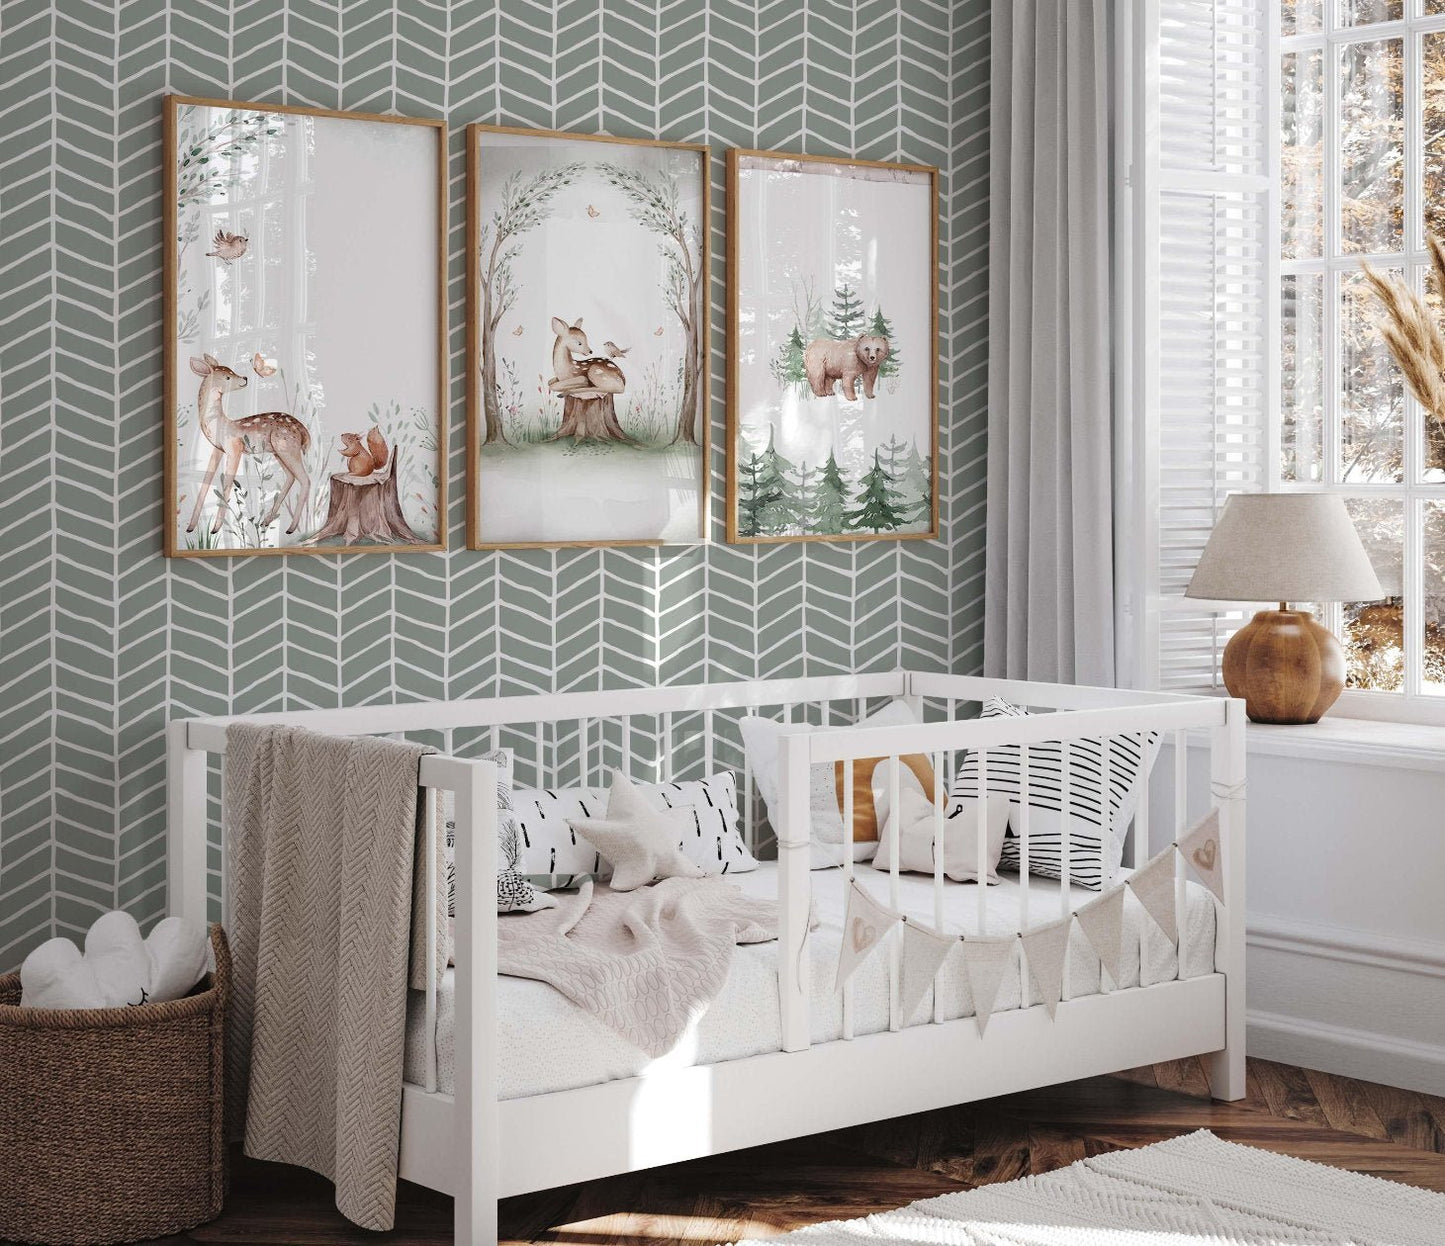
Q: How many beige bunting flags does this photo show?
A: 7